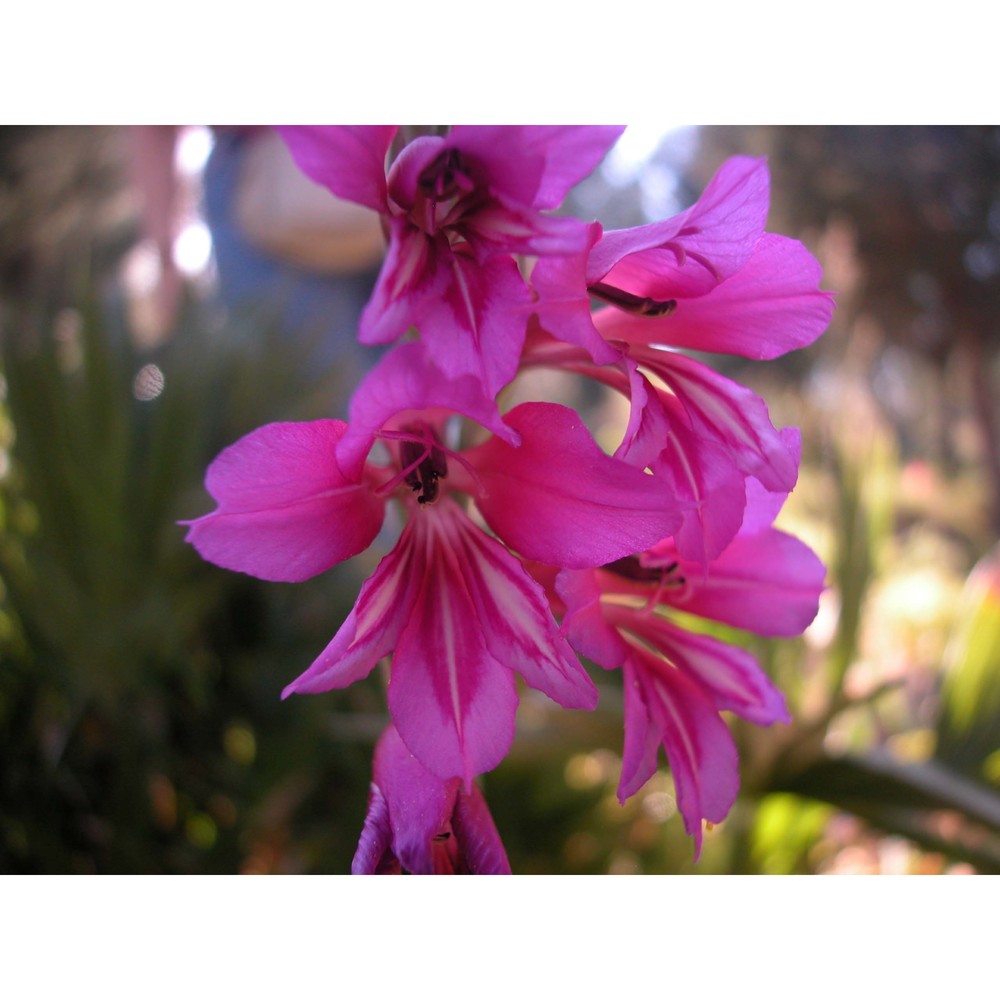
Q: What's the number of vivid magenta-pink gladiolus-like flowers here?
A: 5